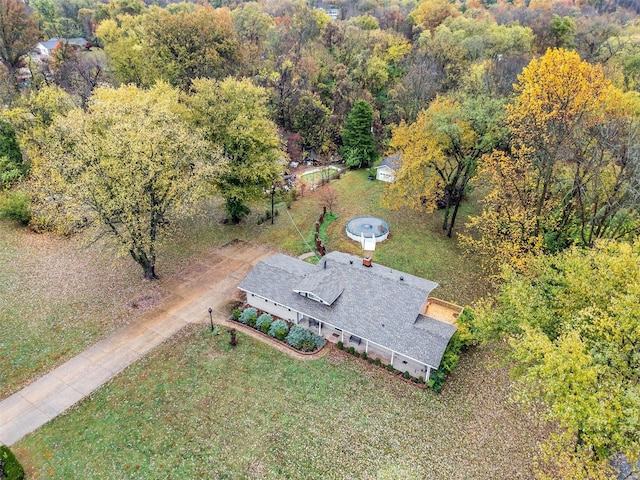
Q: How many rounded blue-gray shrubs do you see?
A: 4